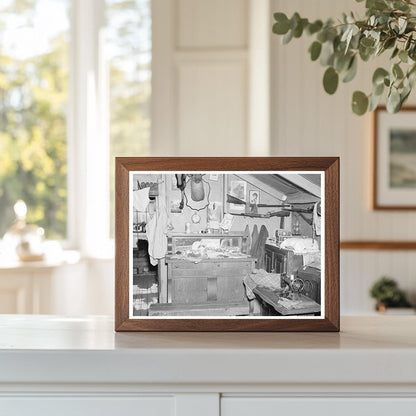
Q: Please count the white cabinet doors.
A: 2